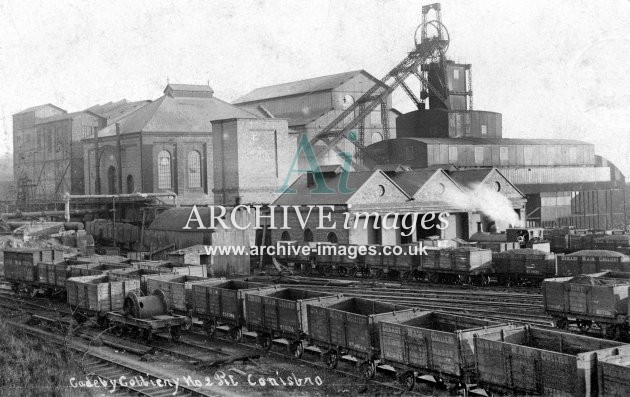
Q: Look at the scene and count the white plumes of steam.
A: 1